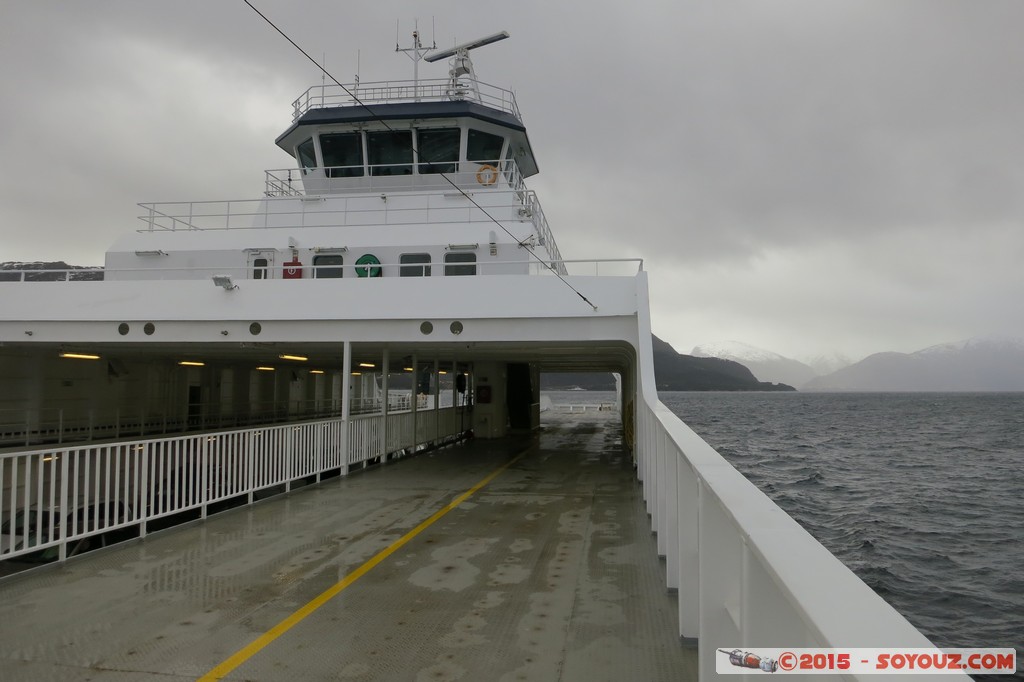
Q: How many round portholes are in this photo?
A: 5